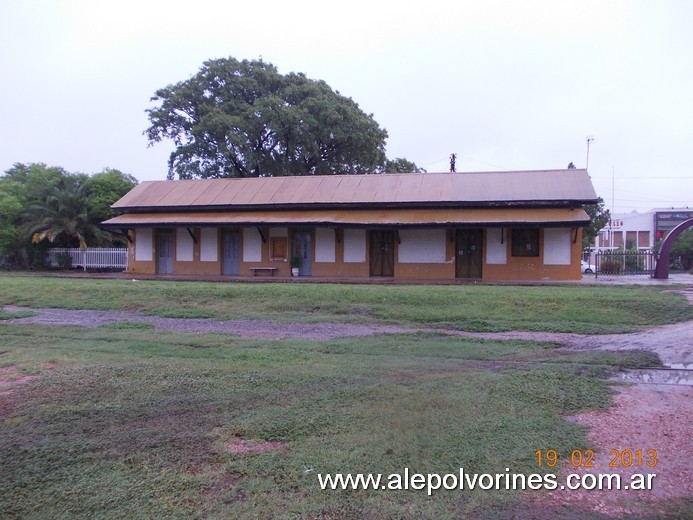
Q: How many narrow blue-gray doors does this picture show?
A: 3